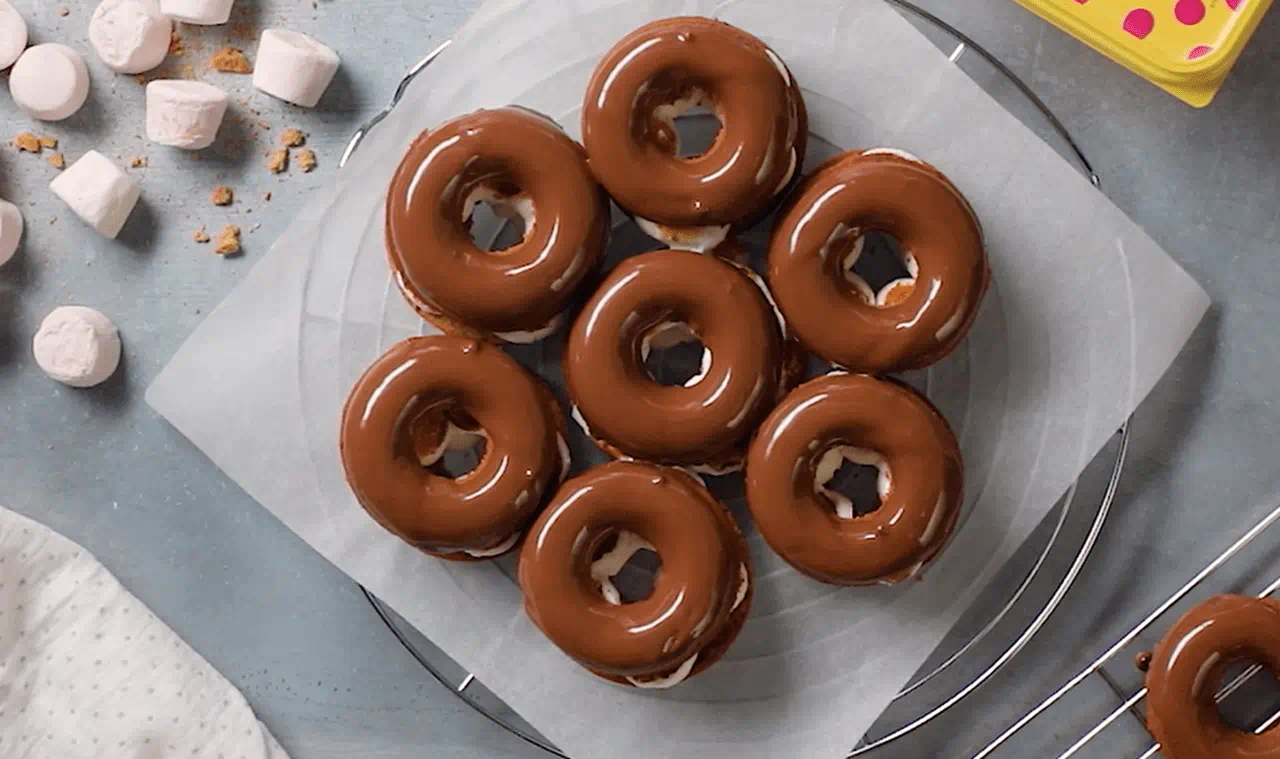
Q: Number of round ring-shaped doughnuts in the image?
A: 8